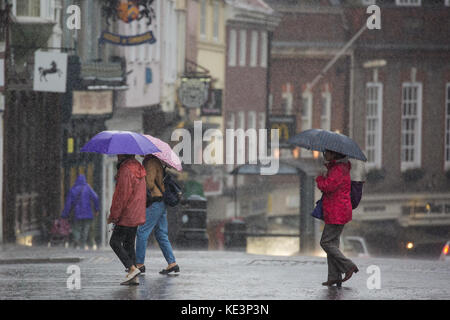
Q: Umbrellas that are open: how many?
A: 3